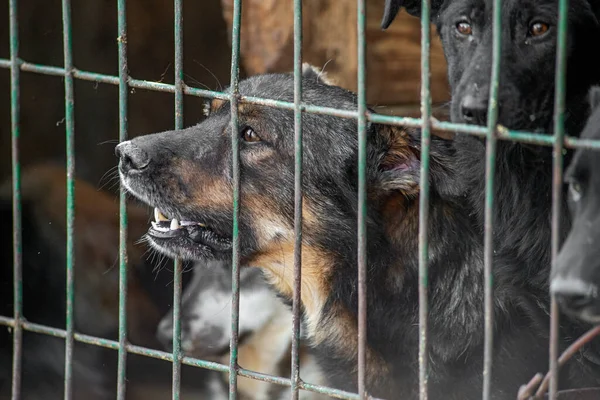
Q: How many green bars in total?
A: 12